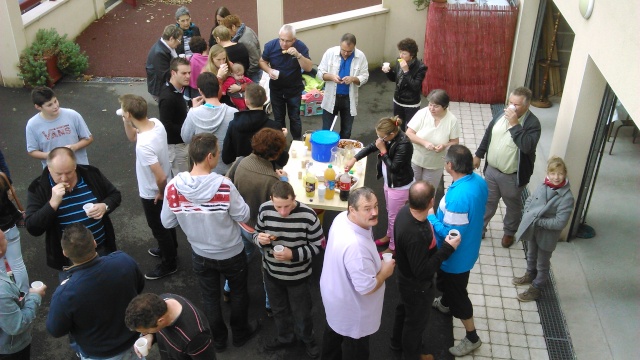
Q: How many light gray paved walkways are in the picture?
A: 1